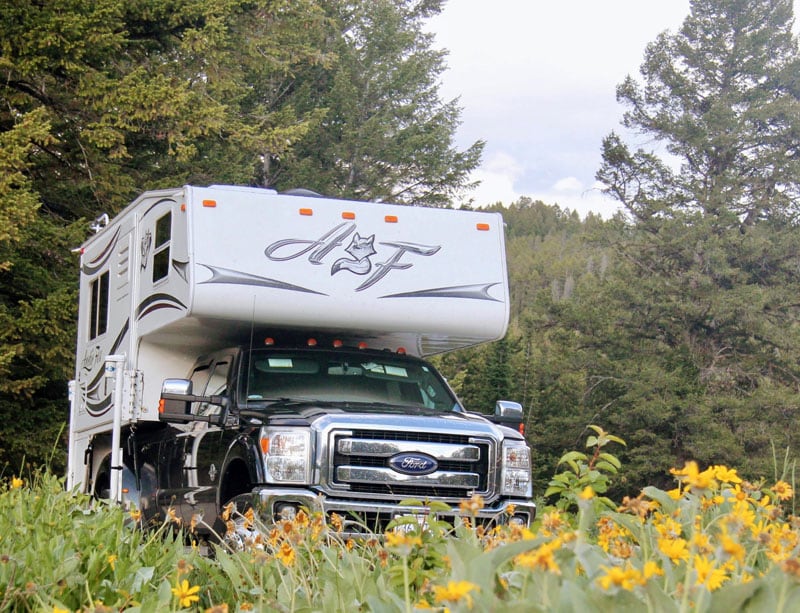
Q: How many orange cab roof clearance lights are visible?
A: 5